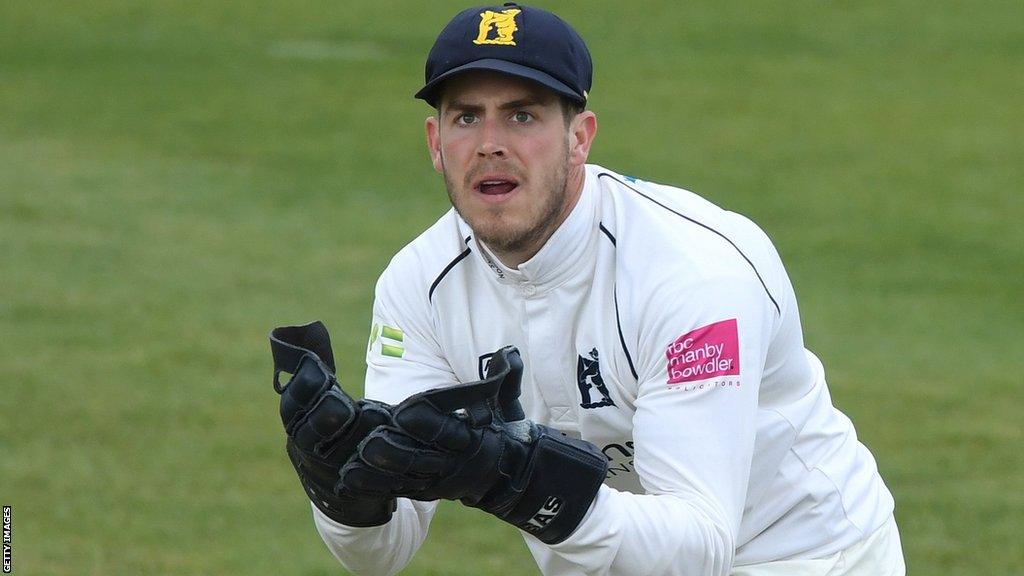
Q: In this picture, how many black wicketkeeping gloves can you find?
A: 2